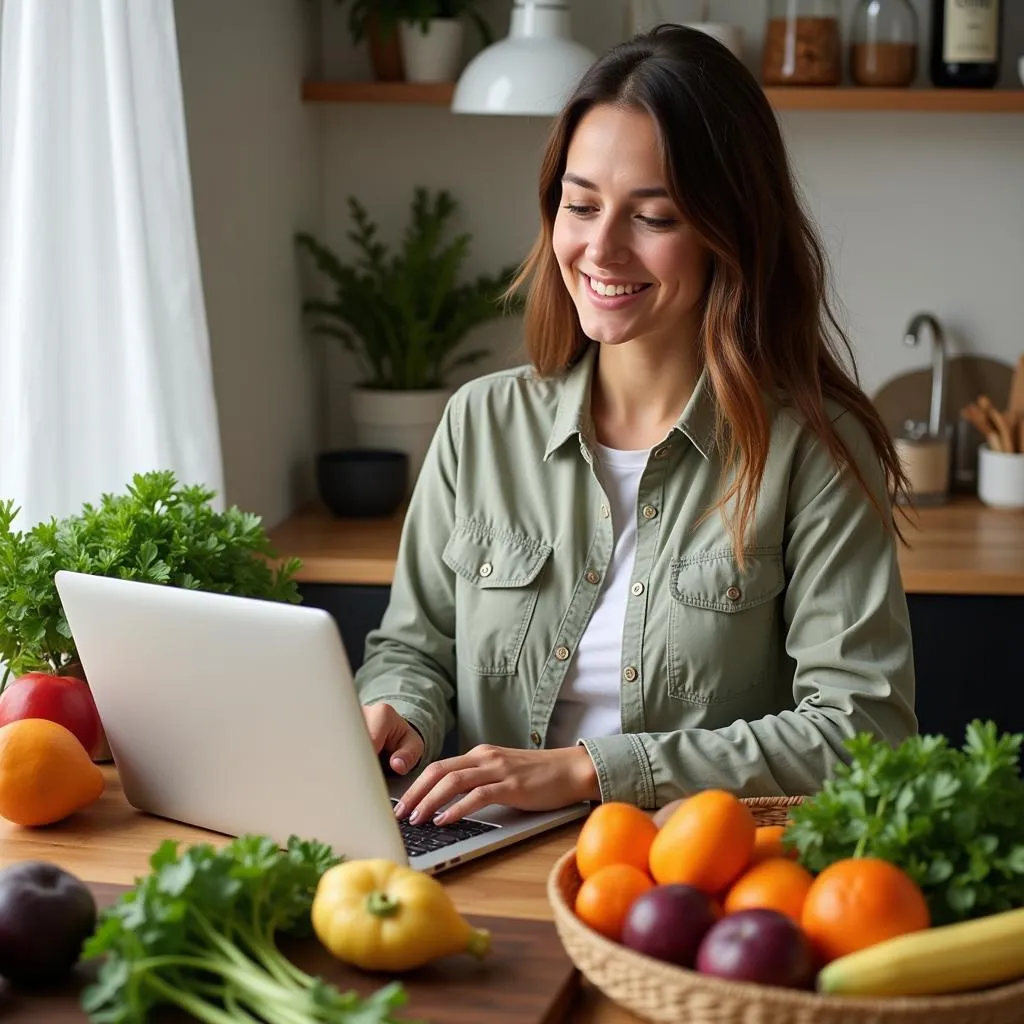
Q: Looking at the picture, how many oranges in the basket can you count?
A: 6